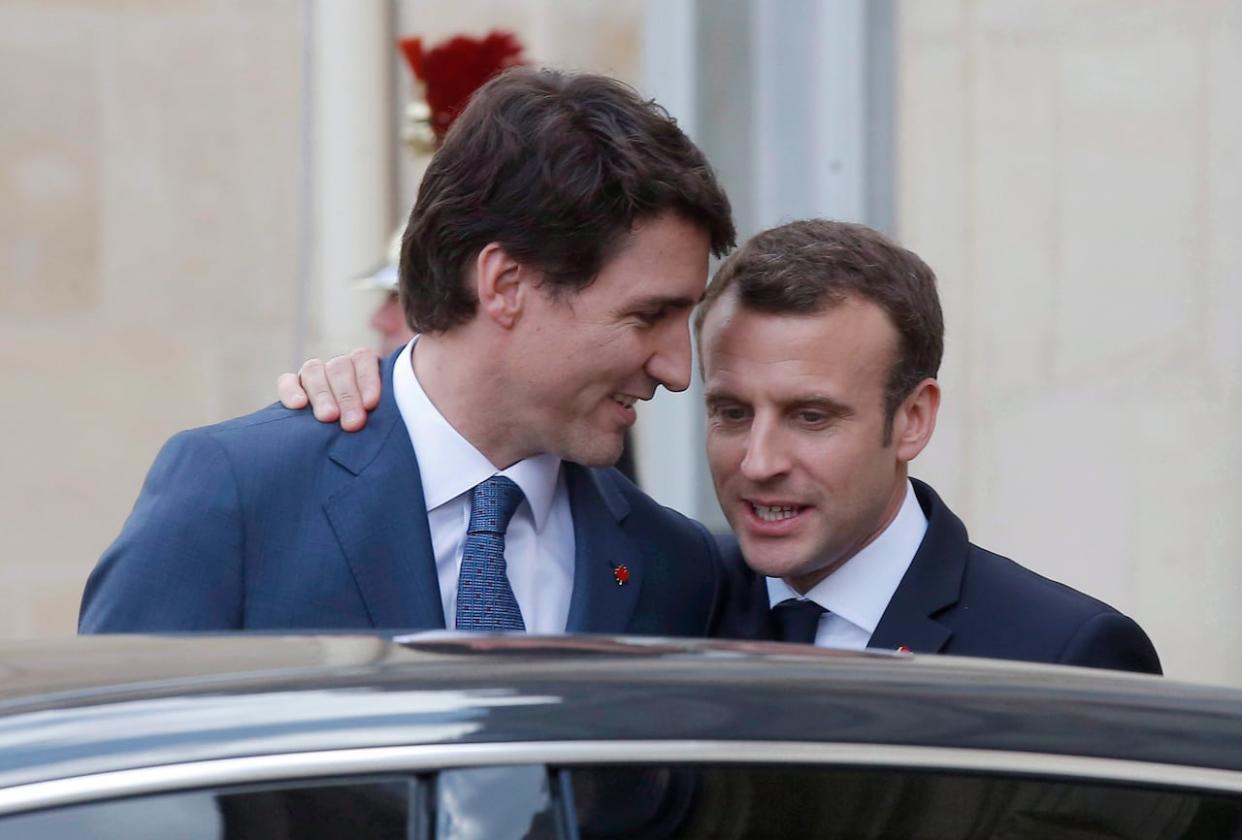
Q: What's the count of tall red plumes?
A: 1